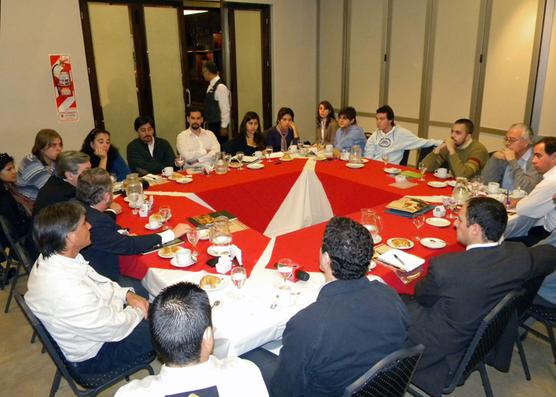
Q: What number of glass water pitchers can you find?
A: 6